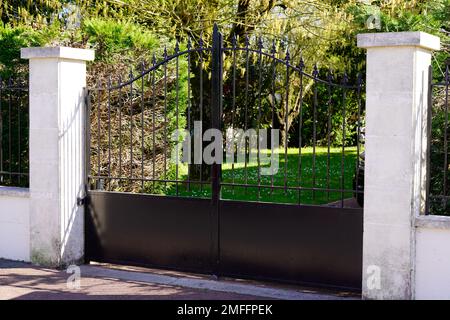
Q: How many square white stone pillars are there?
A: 2